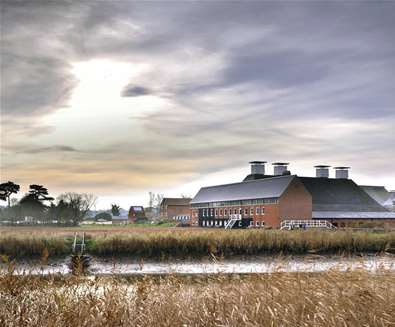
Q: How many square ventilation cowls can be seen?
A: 4